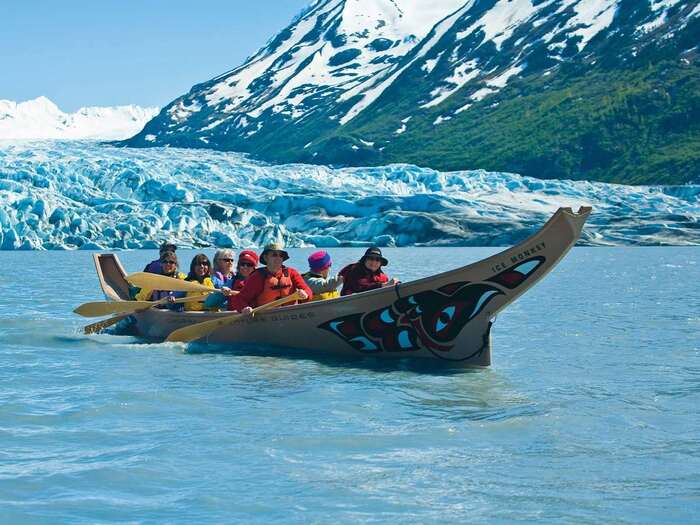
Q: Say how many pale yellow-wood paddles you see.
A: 4